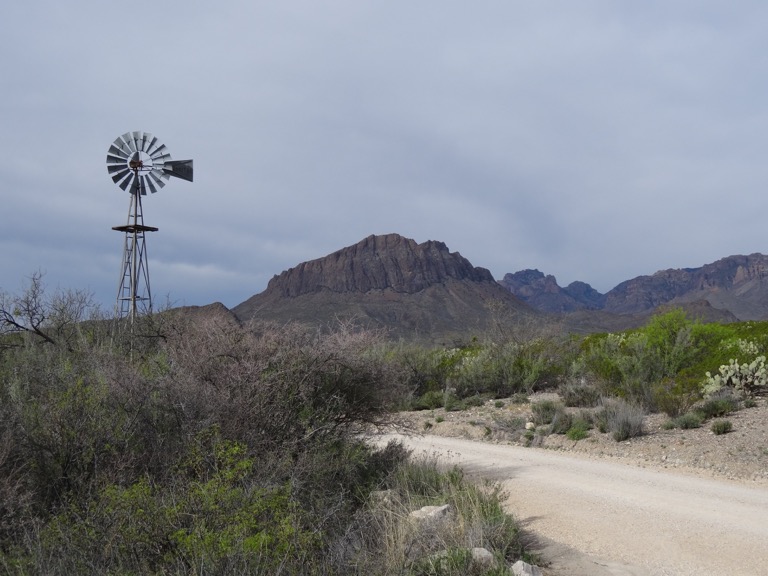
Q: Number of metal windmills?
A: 1